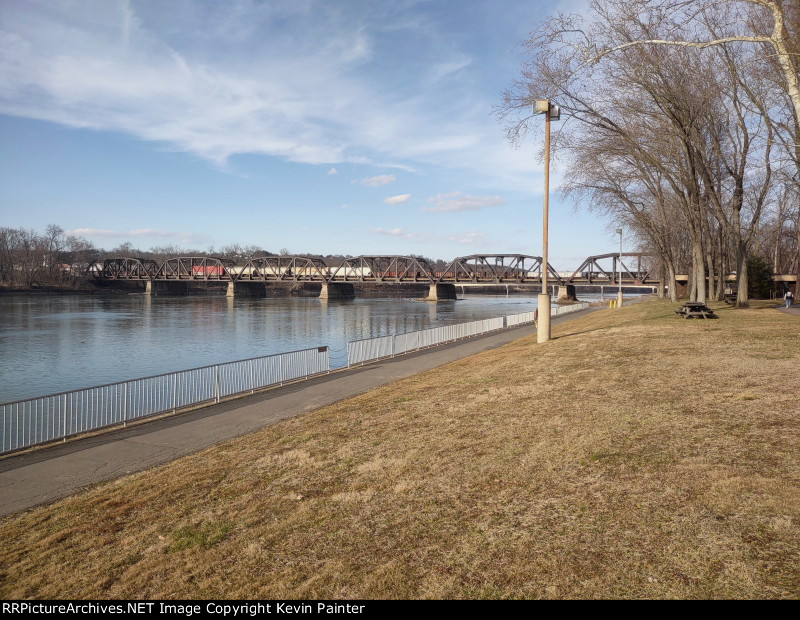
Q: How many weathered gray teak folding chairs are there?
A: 0